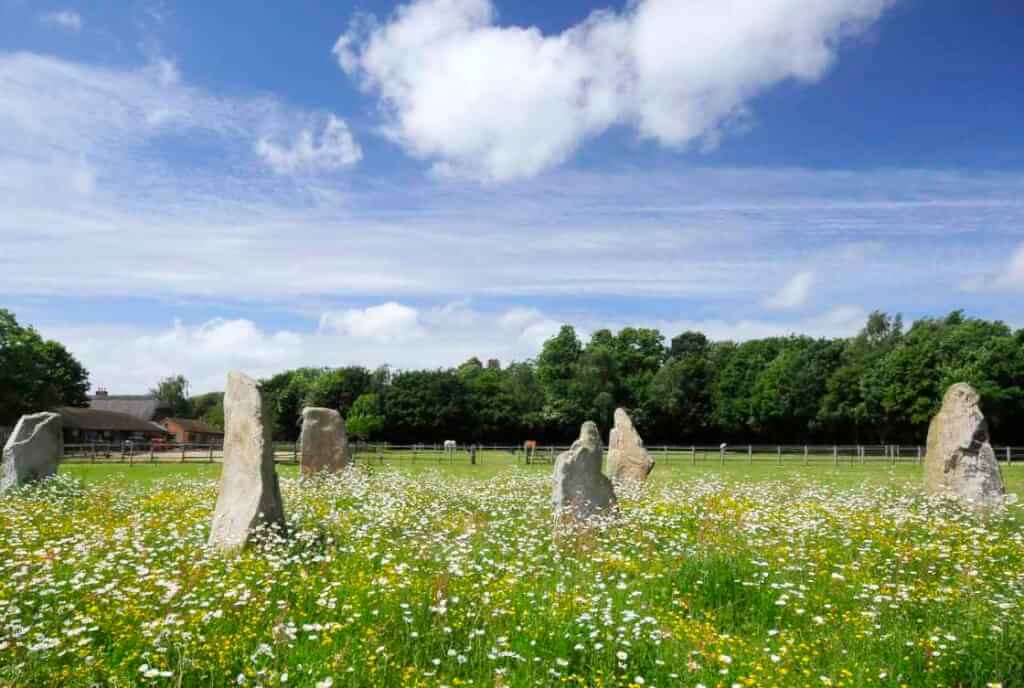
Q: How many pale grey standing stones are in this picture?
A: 6